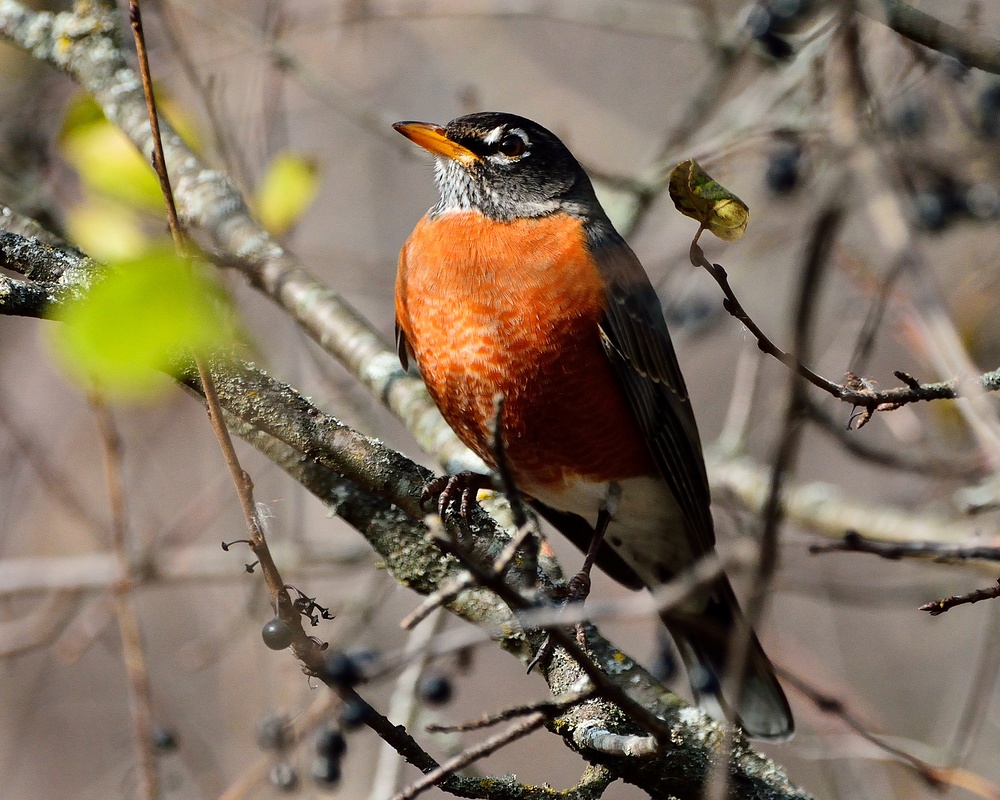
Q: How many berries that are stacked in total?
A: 2